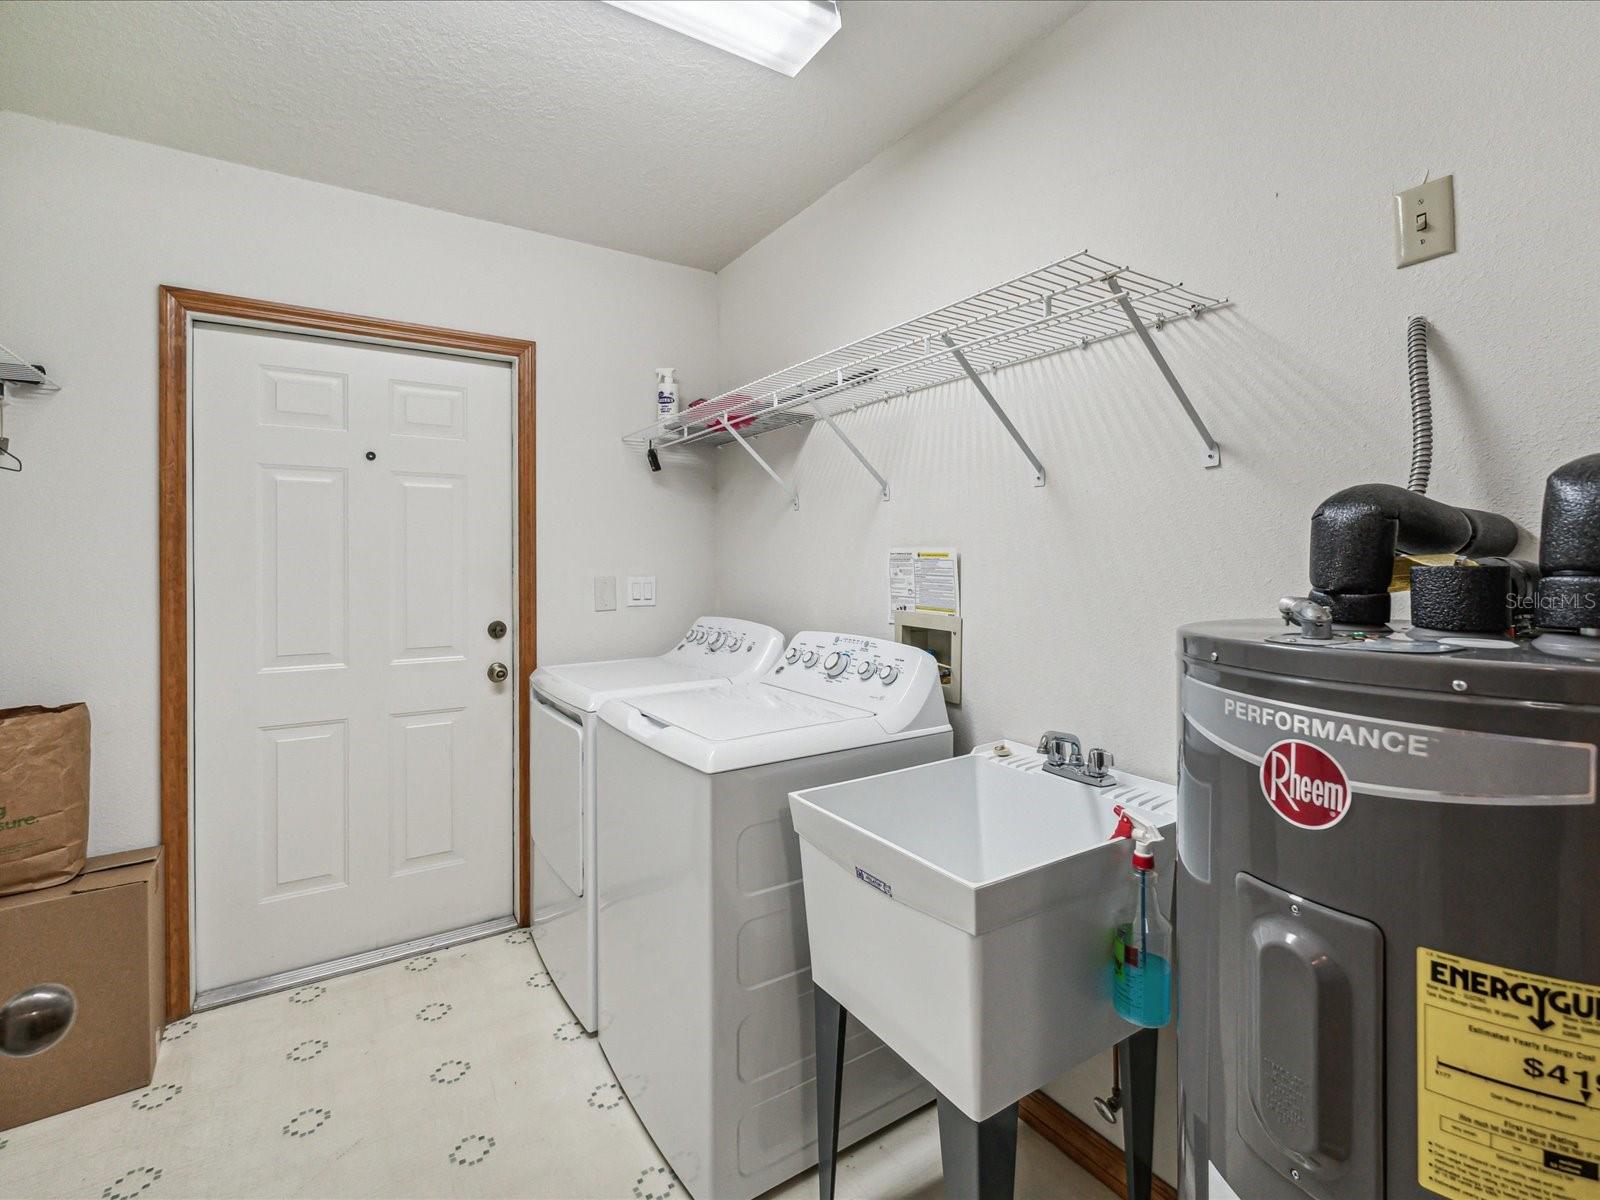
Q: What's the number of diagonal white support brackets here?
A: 4